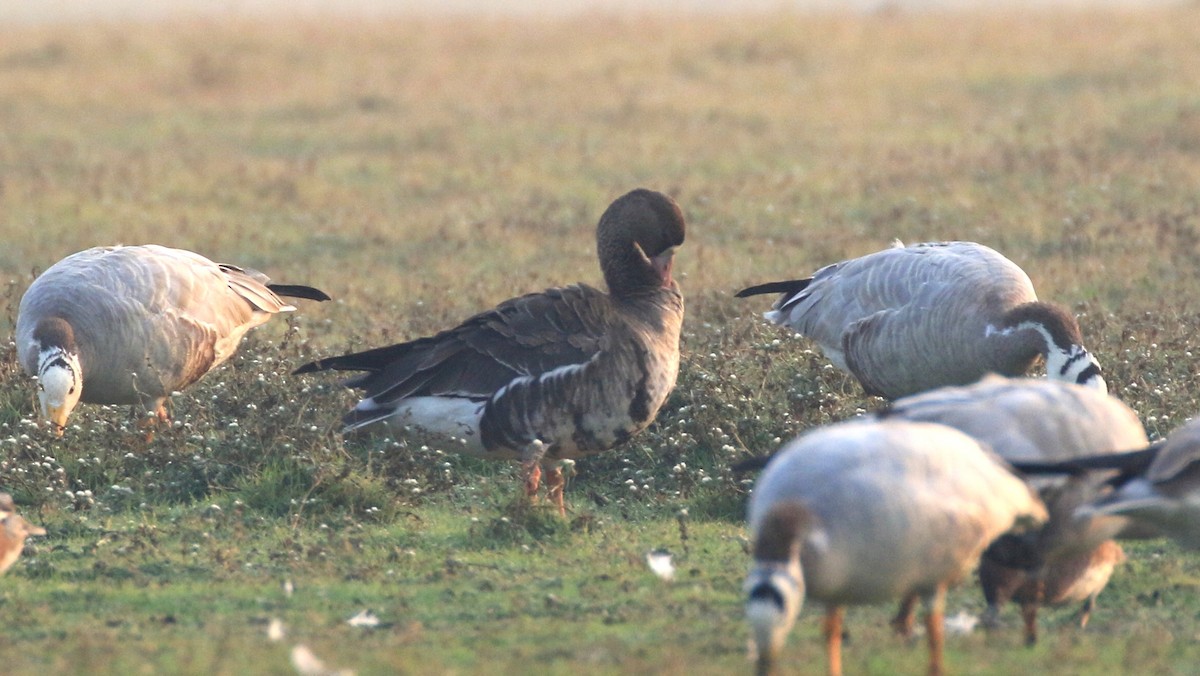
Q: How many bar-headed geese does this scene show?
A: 5